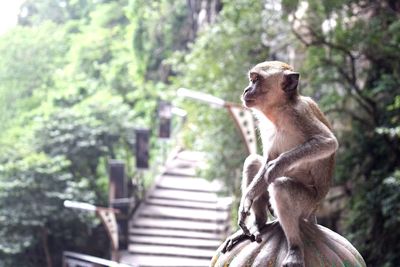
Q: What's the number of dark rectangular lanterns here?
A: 3